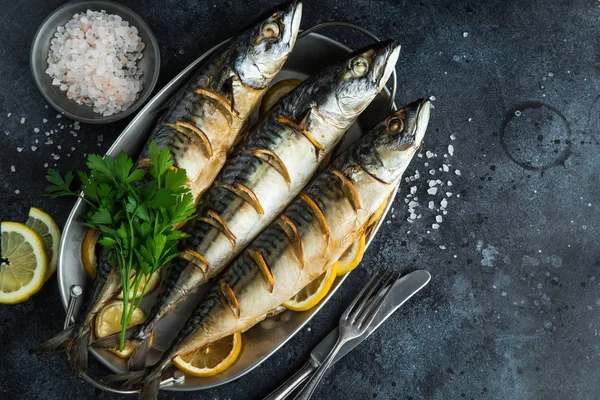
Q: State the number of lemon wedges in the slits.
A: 12